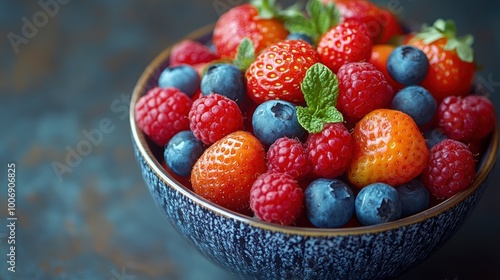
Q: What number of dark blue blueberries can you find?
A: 11